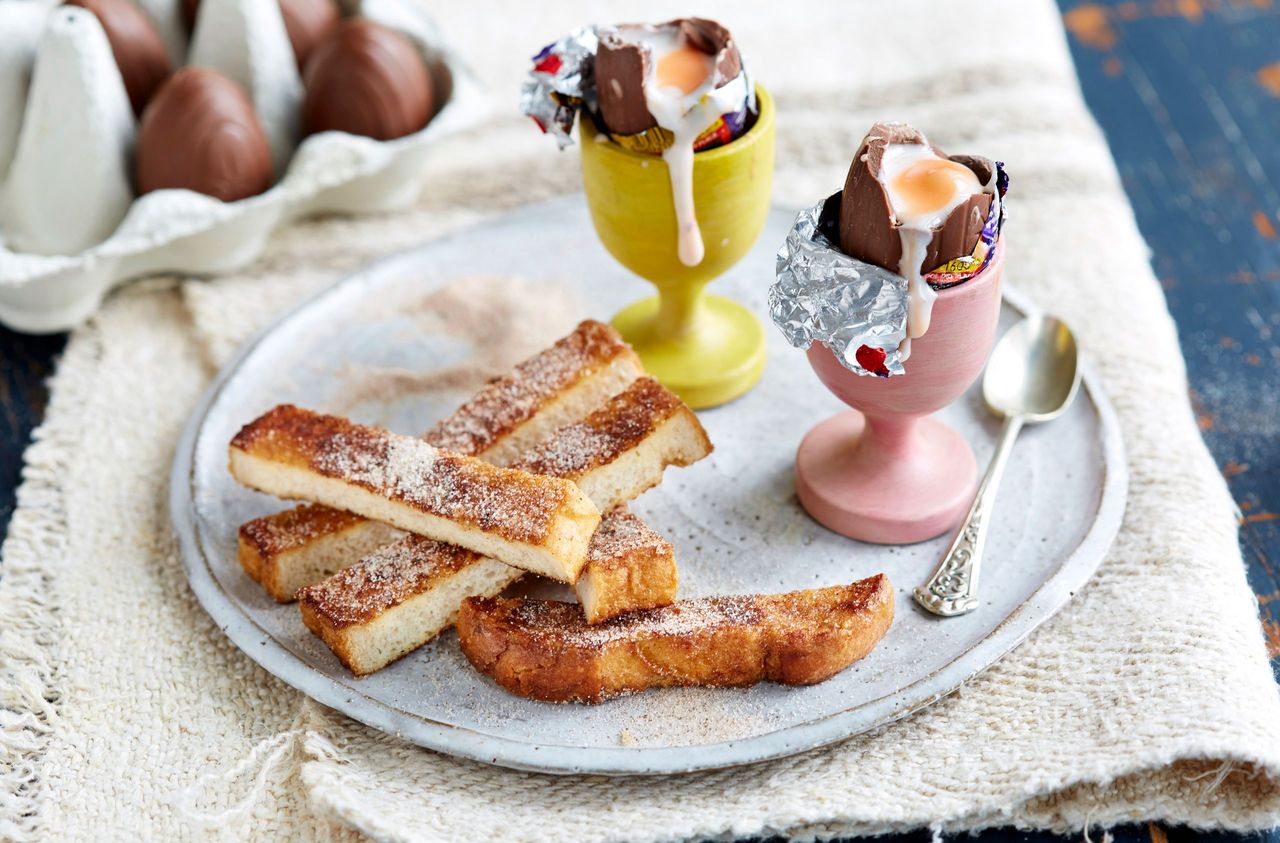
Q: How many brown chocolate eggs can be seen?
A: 6